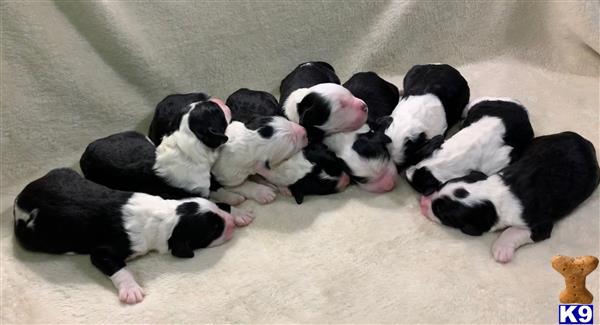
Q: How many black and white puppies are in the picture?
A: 9